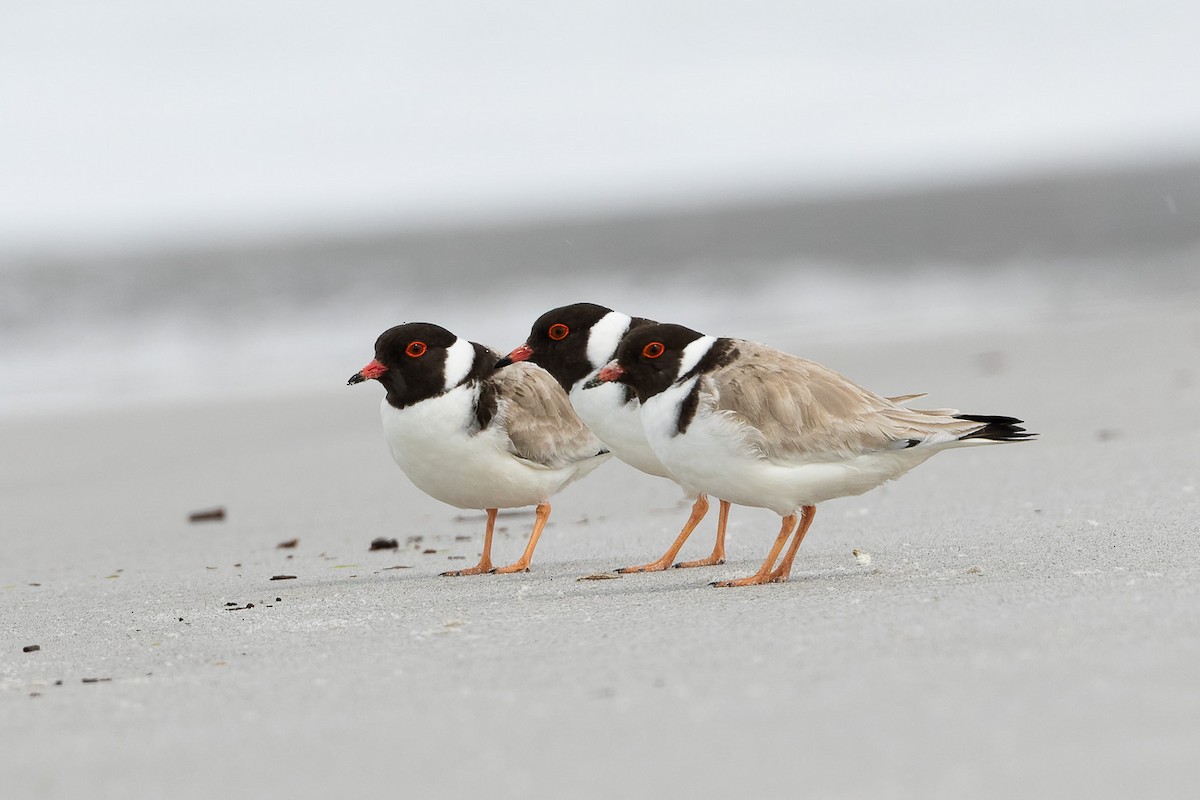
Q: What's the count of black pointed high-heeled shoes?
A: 0